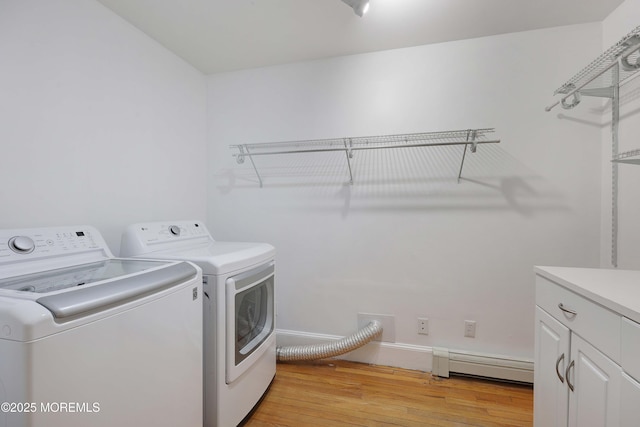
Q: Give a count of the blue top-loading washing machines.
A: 0